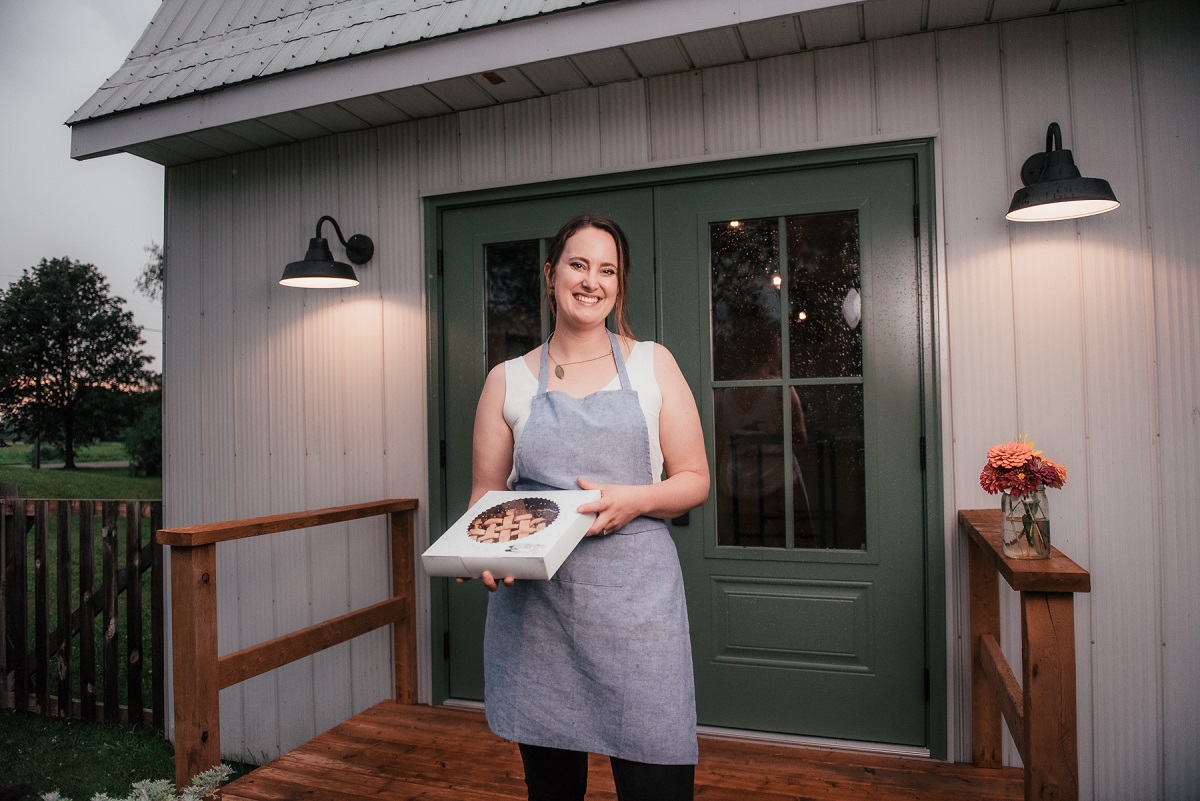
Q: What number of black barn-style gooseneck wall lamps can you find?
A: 2